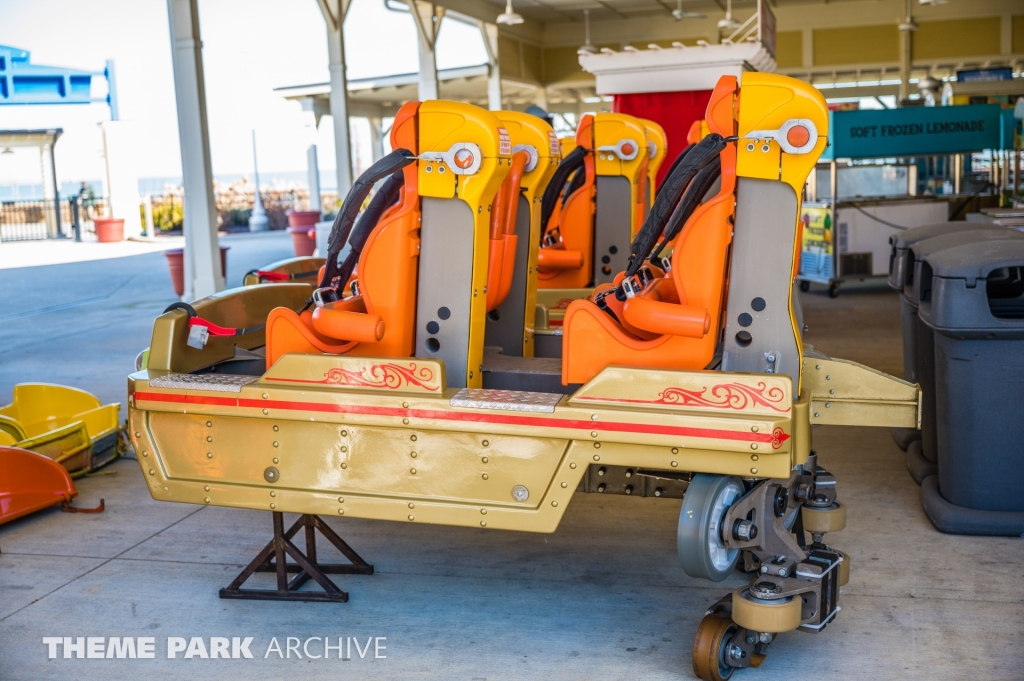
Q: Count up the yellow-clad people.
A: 0